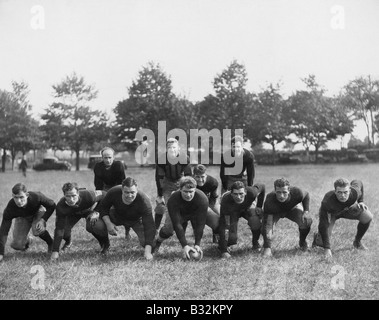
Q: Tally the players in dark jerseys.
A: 11